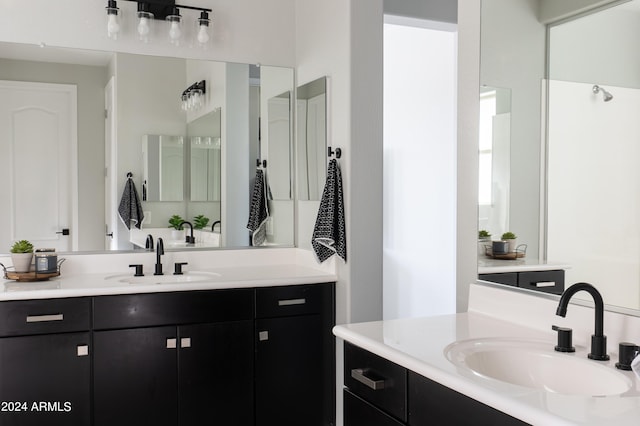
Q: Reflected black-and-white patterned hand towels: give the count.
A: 2